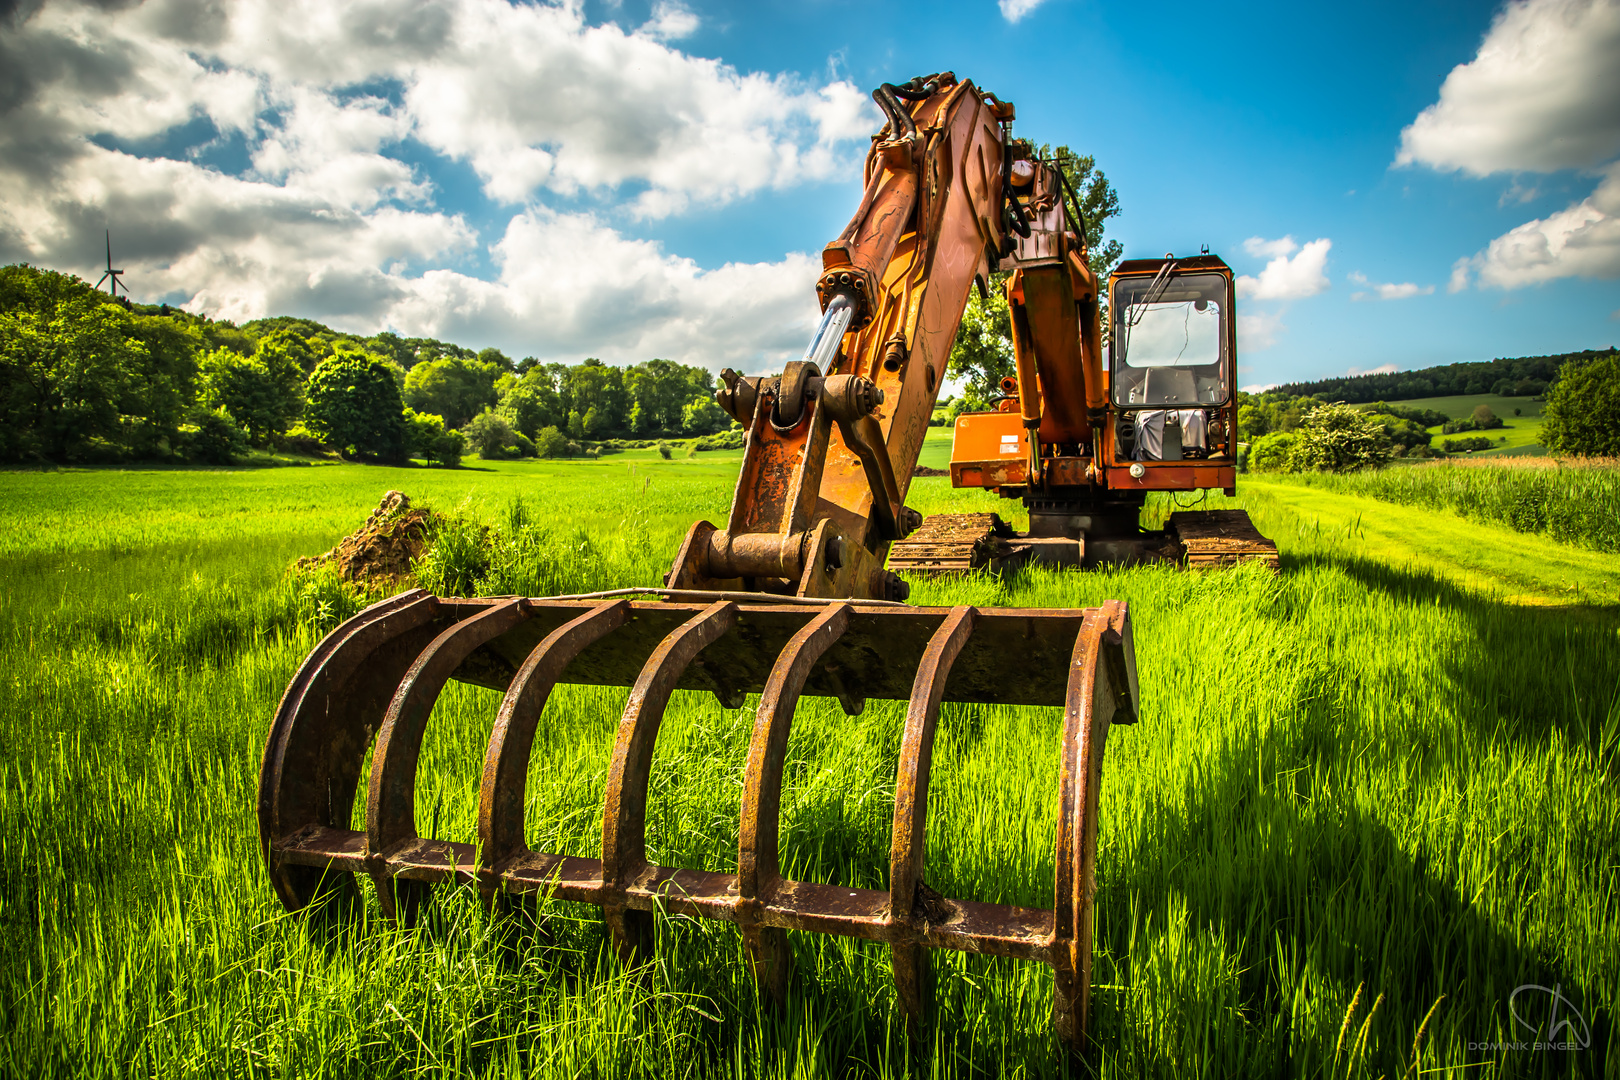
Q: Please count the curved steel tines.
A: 7